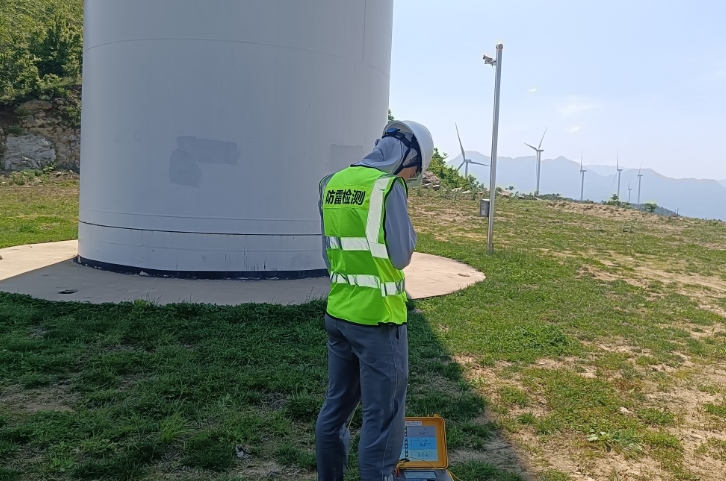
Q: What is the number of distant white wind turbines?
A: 6